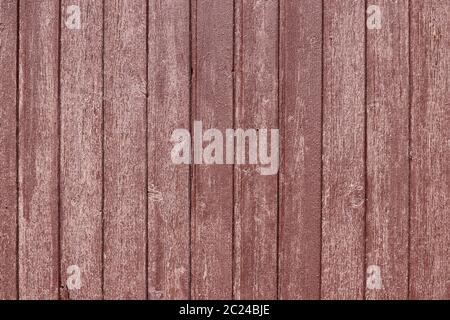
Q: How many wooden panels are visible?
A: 11